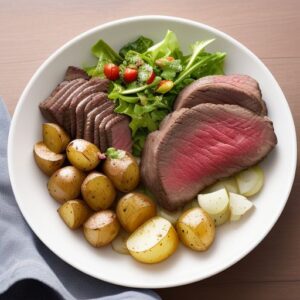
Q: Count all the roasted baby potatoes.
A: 11